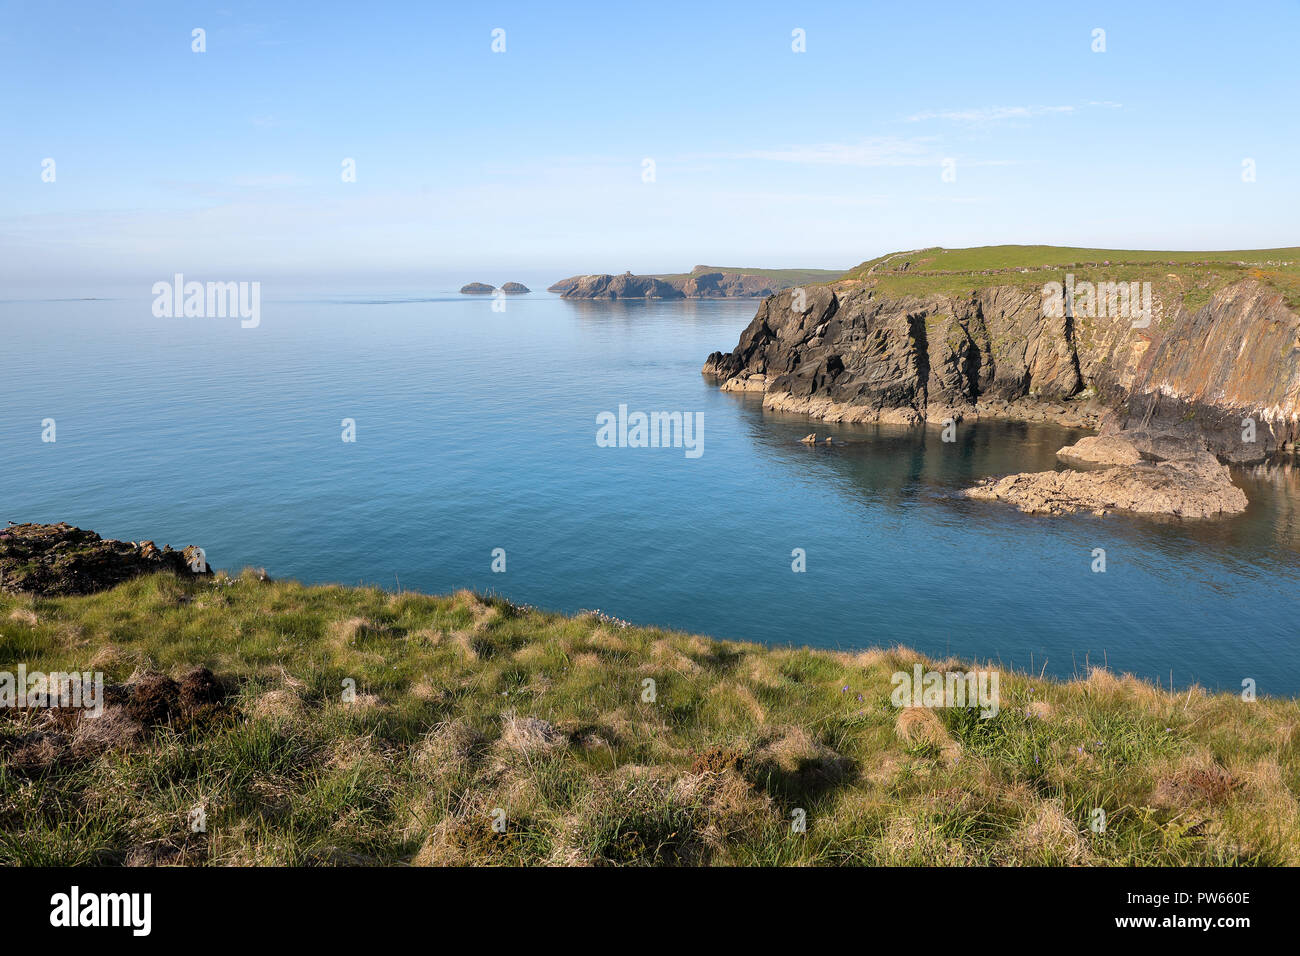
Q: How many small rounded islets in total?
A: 2